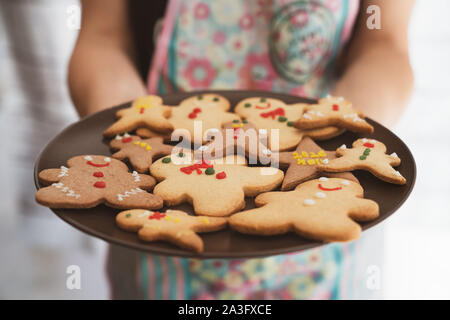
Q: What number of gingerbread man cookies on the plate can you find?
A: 11